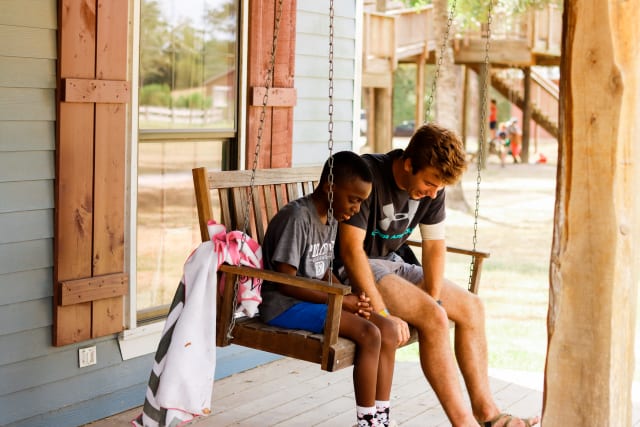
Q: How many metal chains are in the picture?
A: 4